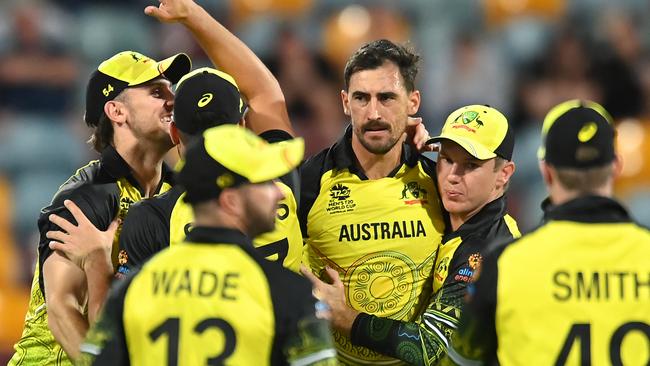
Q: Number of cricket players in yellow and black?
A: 6